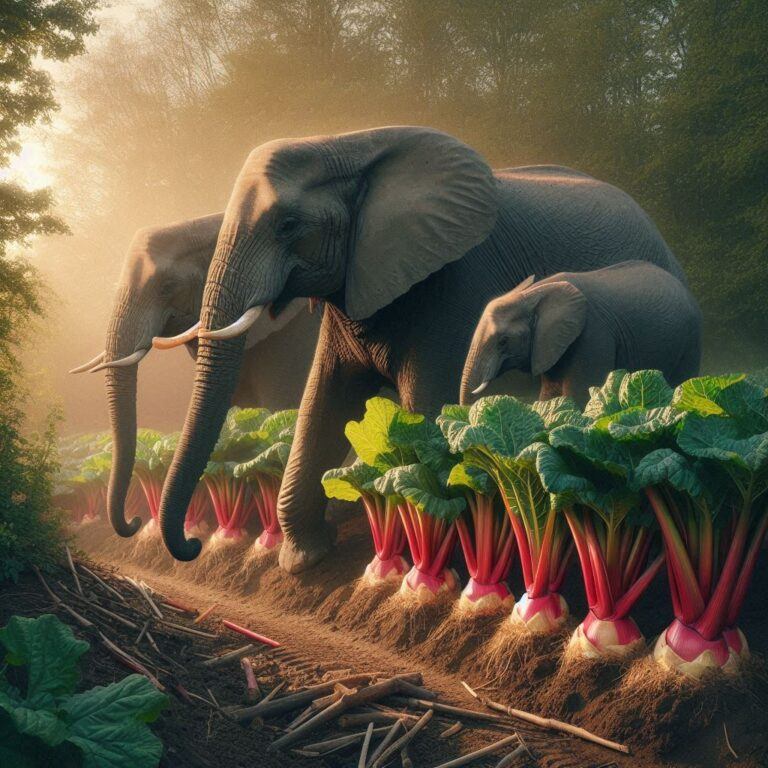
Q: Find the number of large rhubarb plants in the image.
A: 6